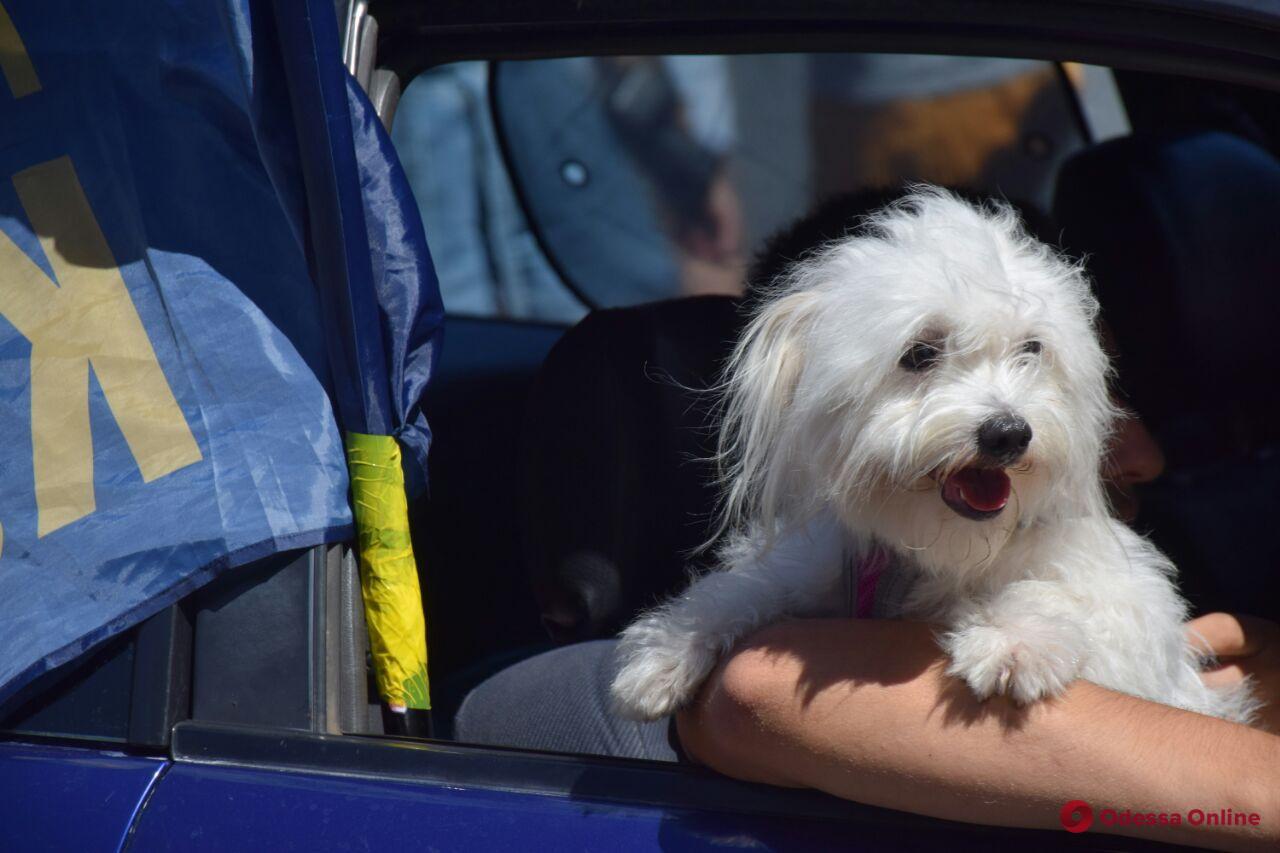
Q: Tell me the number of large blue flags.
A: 1